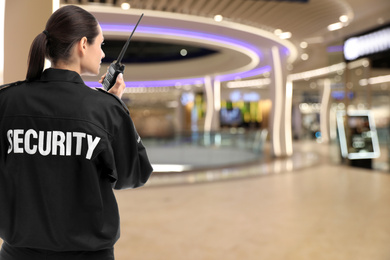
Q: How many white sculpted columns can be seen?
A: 3